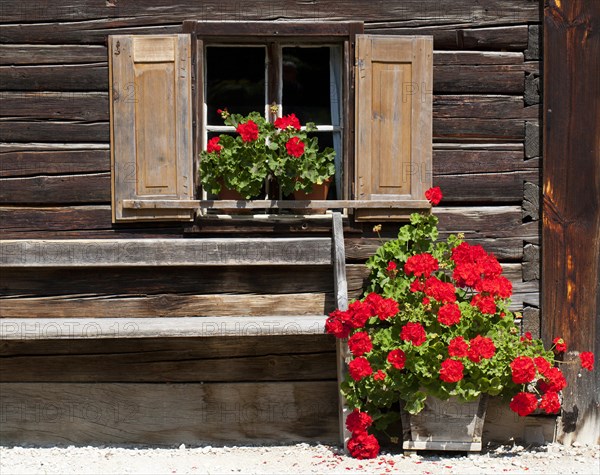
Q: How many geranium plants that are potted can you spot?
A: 3